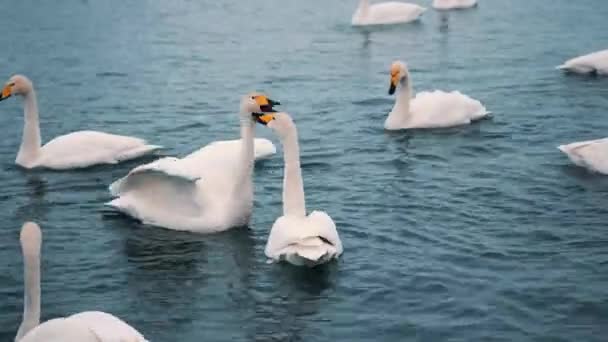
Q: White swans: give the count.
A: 9